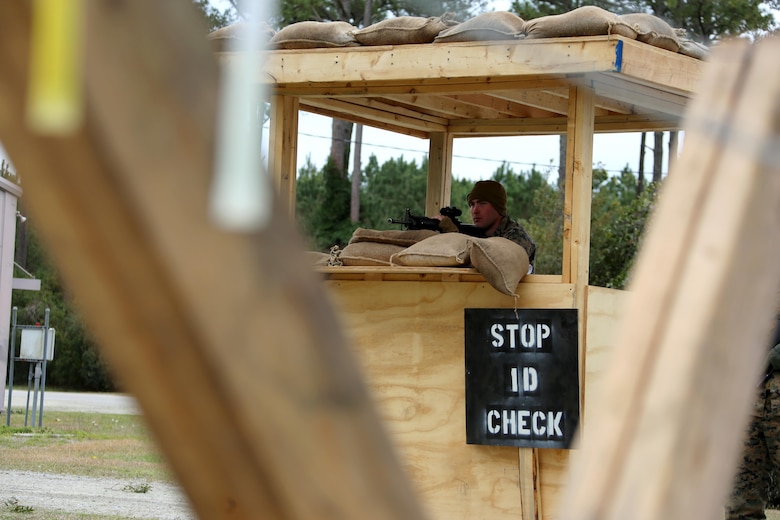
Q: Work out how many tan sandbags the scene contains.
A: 12